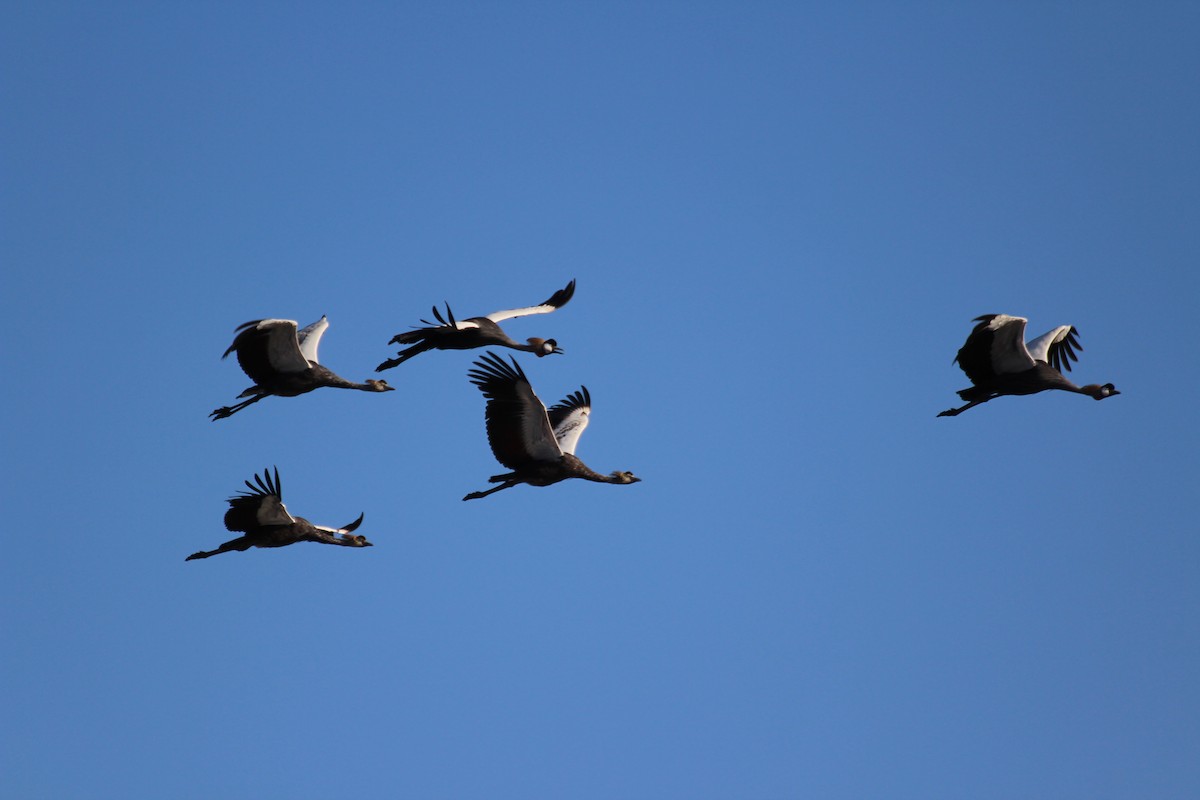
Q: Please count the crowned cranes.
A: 5